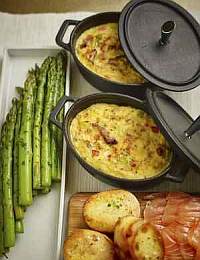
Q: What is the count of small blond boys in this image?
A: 0